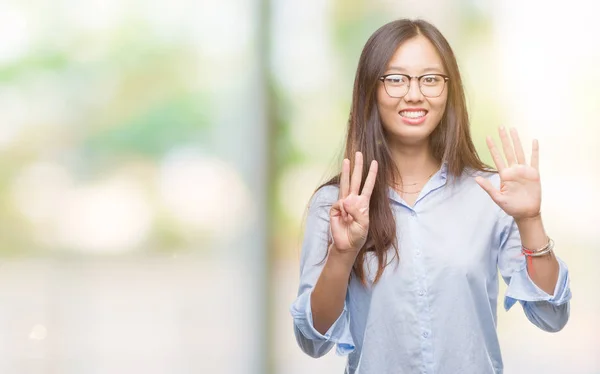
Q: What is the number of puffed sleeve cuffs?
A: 2